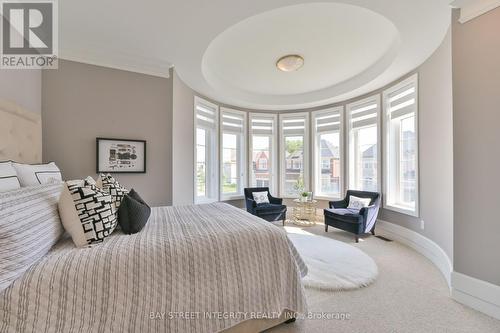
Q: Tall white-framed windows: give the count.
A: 7